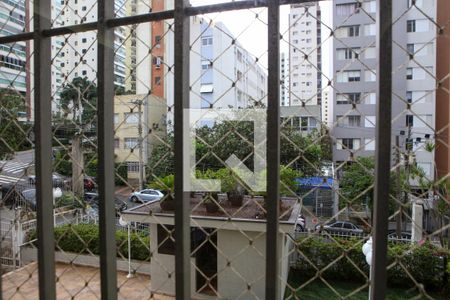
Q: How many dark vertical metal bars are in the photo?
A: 5